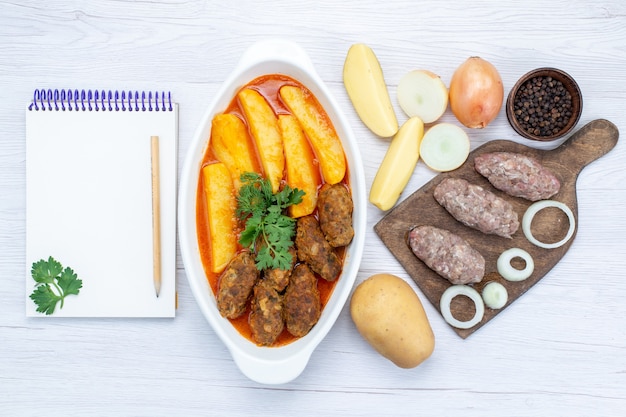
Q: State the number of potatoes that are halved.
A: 2